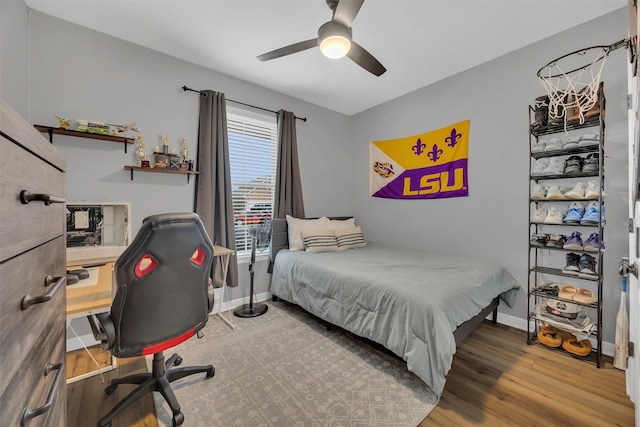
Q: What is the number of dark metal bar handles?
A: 3